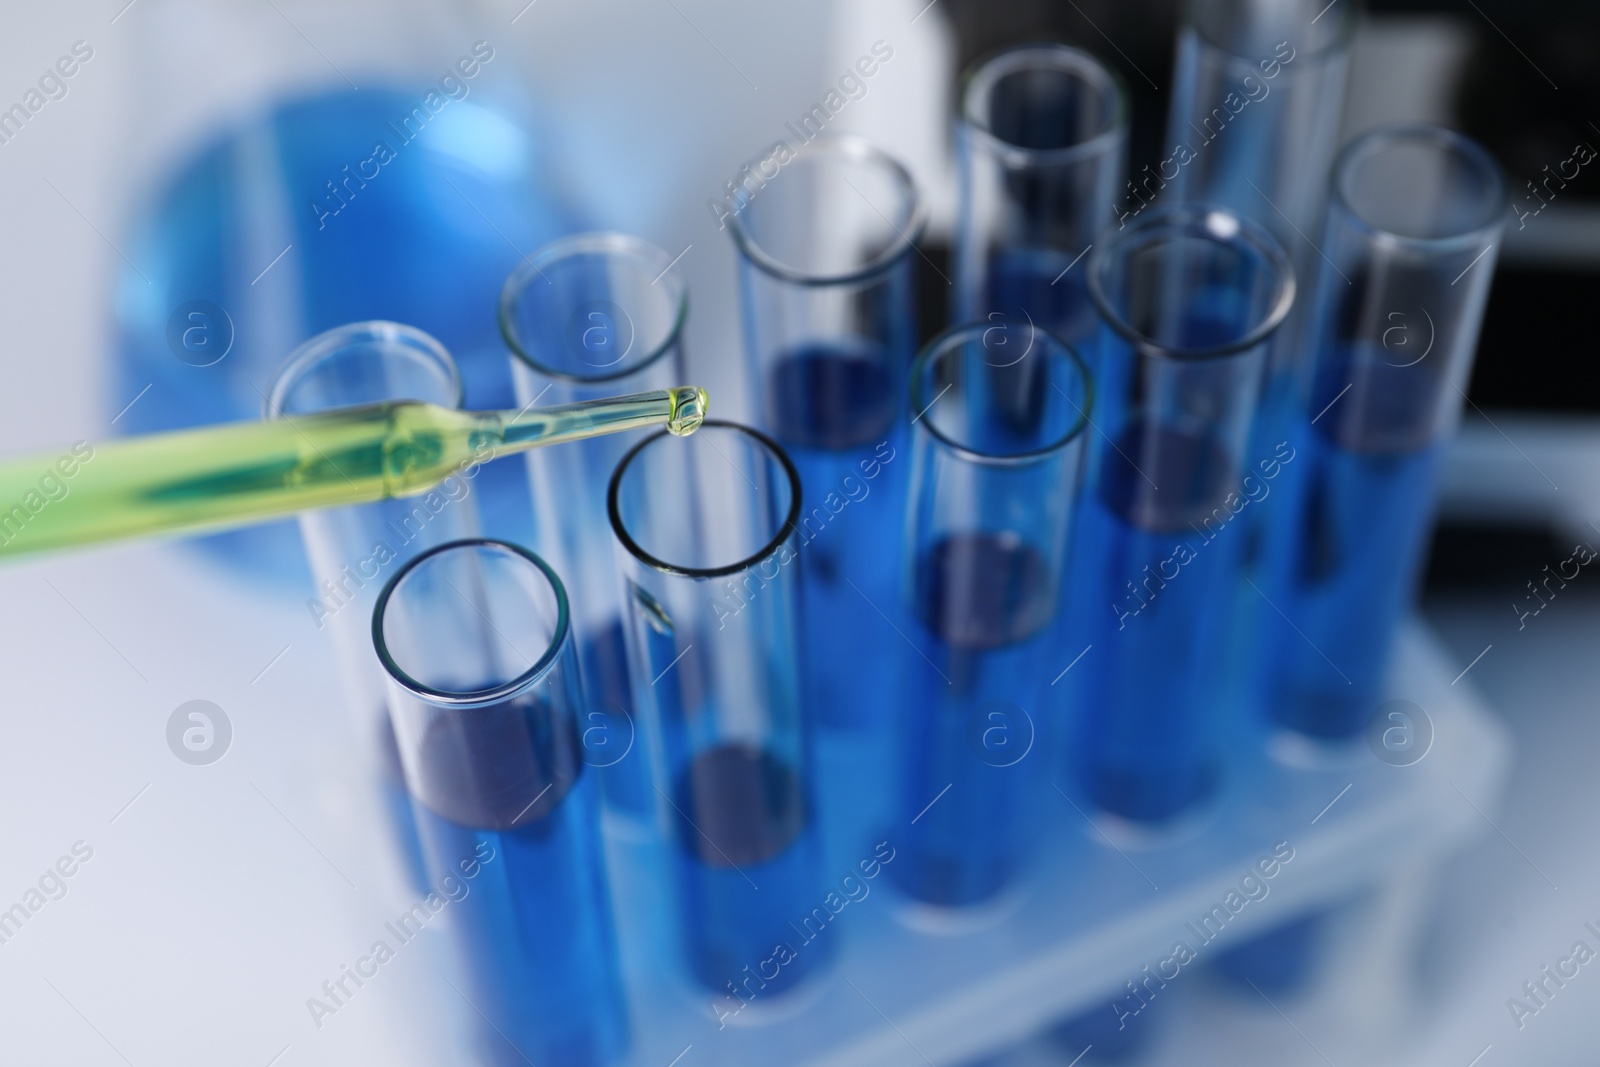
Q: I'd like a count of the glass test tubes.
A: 10